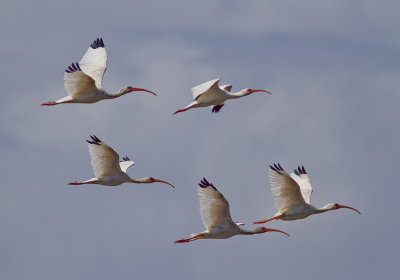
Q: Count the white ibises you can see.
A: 5